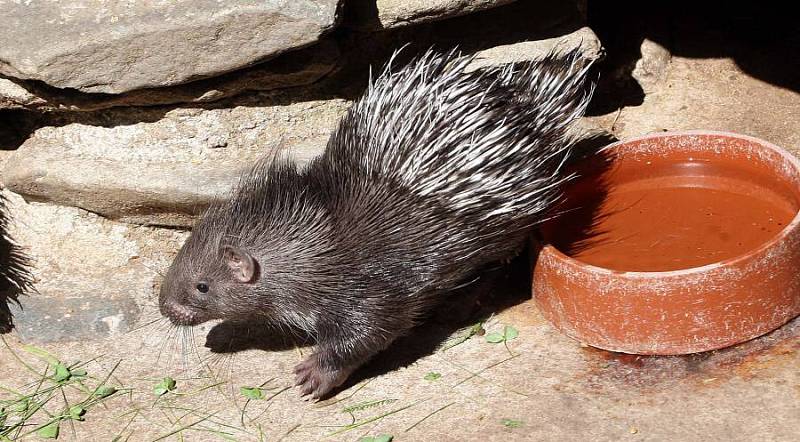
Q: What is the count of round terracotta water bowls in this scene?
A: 1